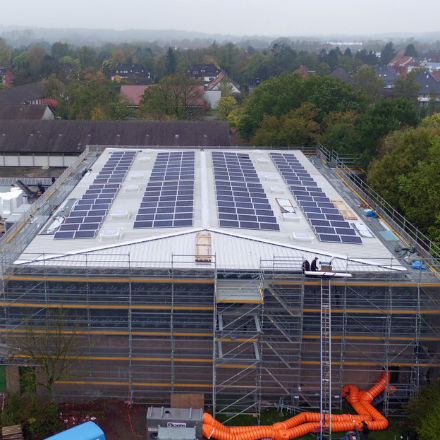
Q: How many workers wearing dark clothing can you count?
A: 2